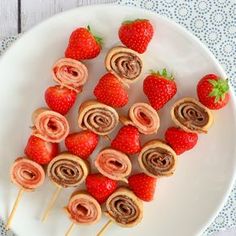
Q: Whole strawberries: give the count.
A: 12